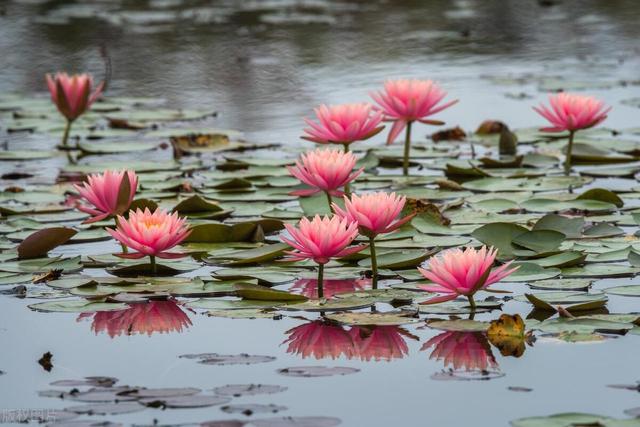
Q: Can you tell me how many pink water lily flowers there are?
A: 10